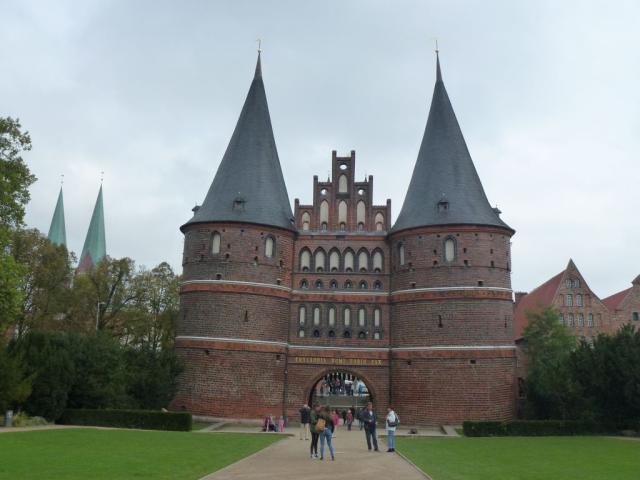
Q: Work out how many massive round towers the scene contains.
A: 2